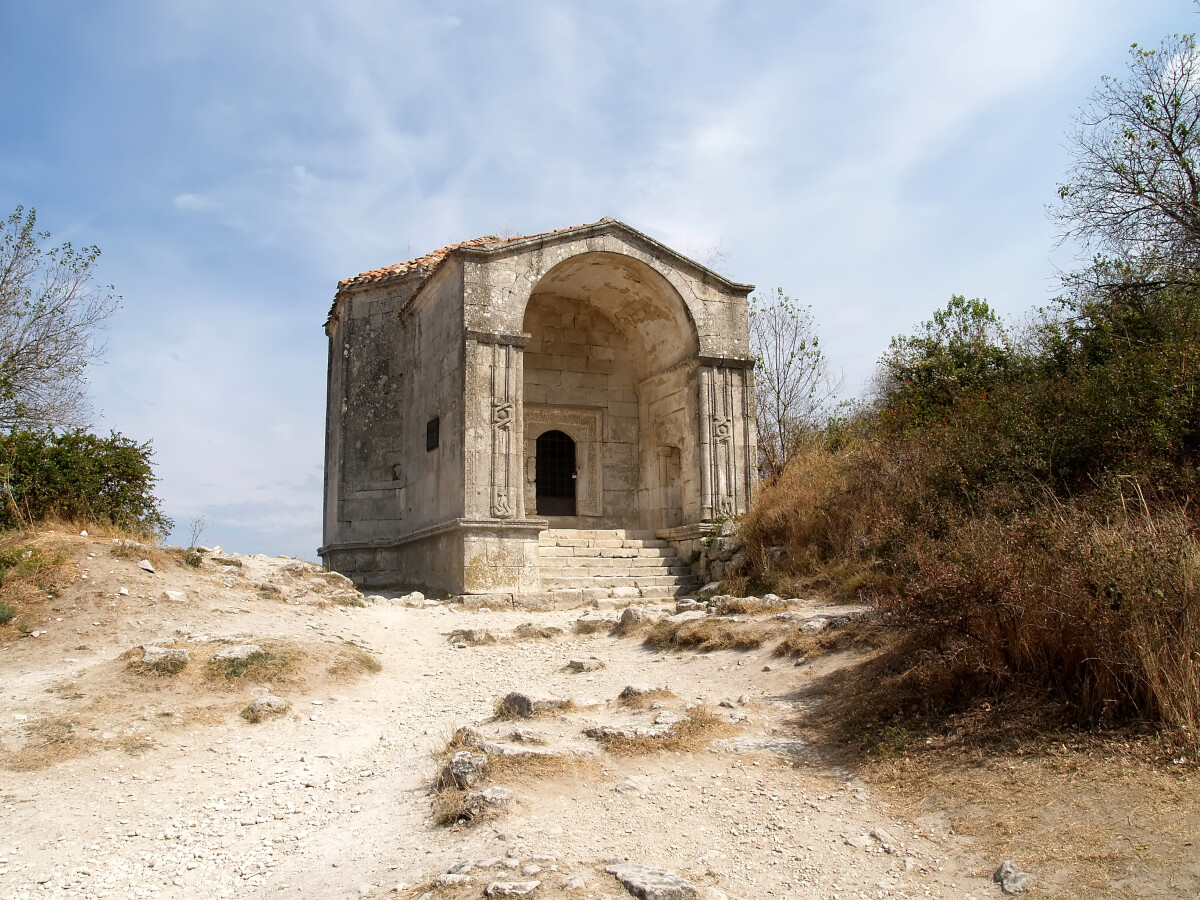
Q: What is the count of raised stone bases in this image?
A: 2